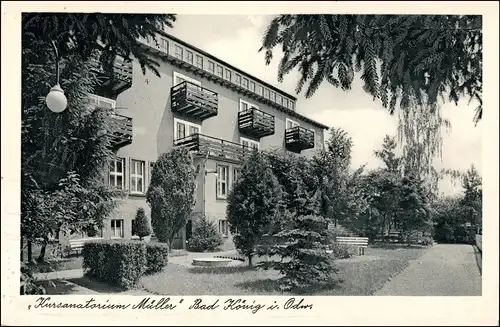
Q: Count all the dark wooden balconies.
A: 6